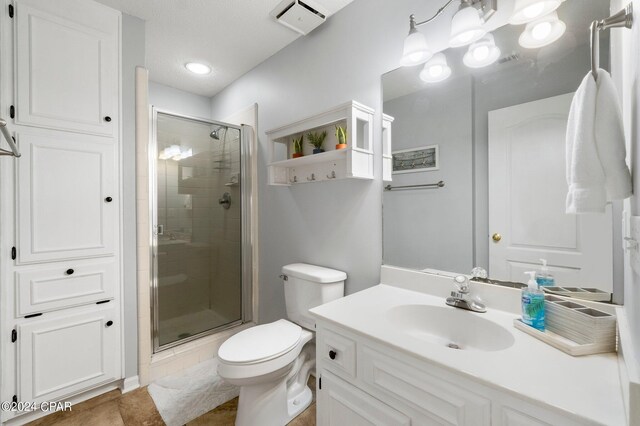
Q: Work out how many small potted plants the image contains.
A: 3